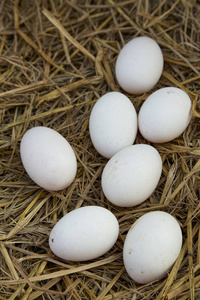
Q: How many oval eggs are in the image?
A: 7